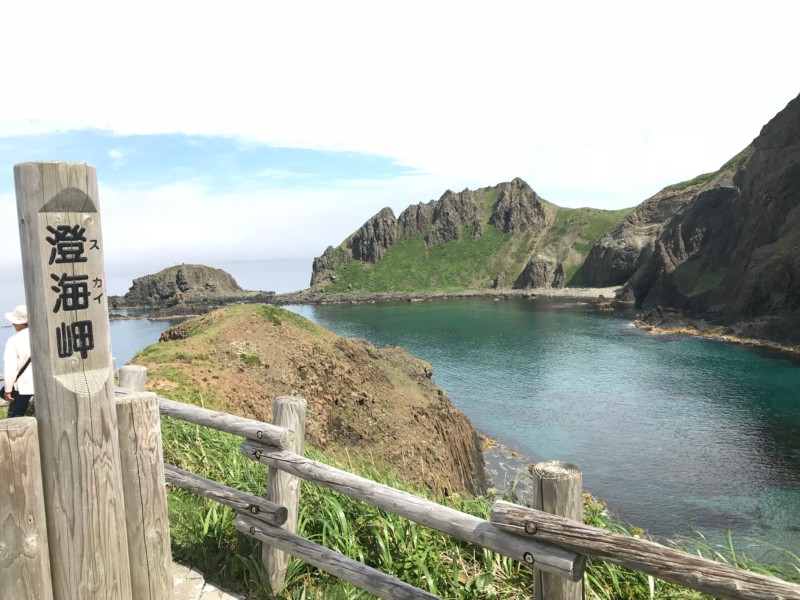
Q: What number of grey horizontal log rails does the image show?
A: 5